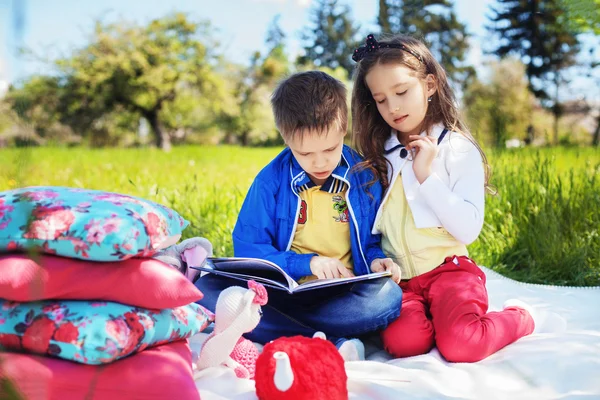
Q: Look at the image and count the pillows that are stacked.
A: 4